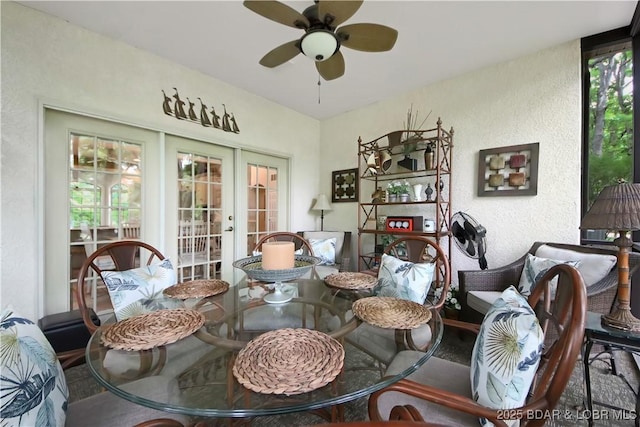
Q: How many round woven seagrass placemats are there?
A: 5